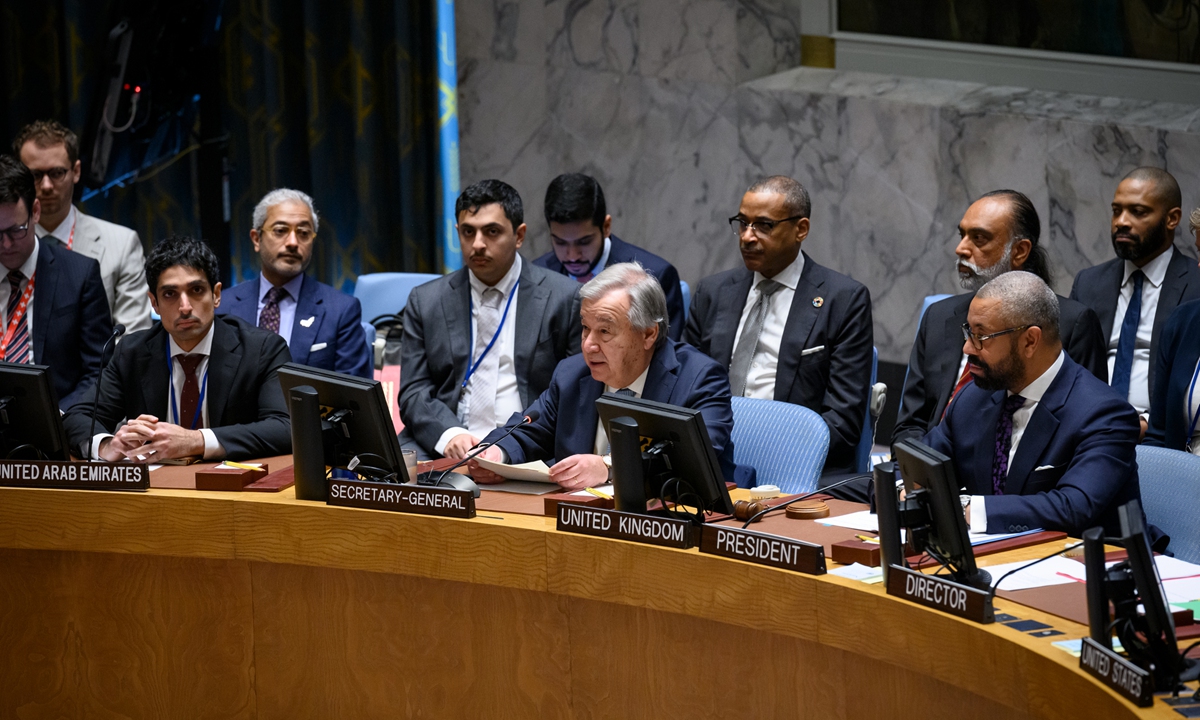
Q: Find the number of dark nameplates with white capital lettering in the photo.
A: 6